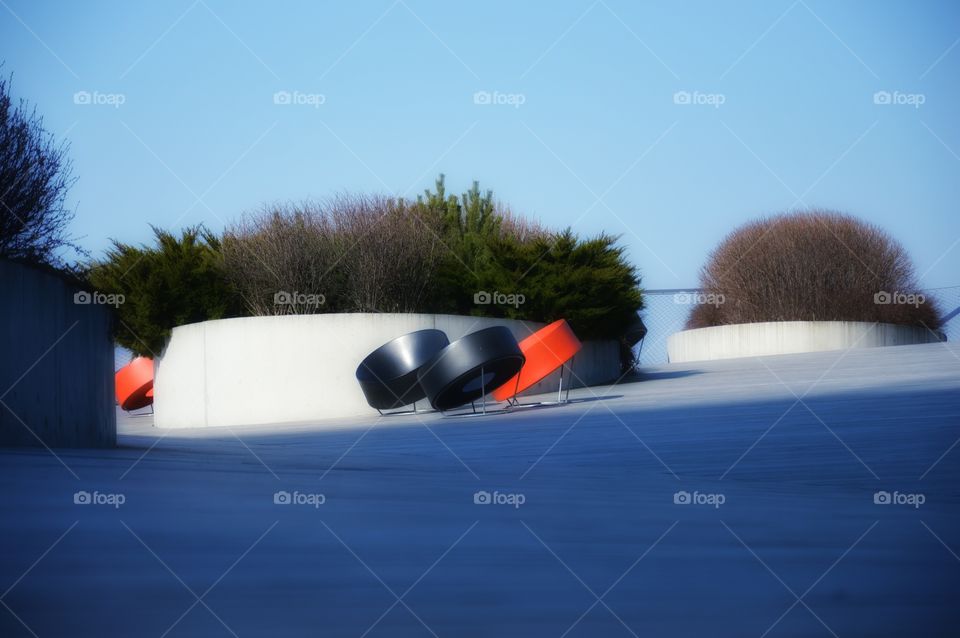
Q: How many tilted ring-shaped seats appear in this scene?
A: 4